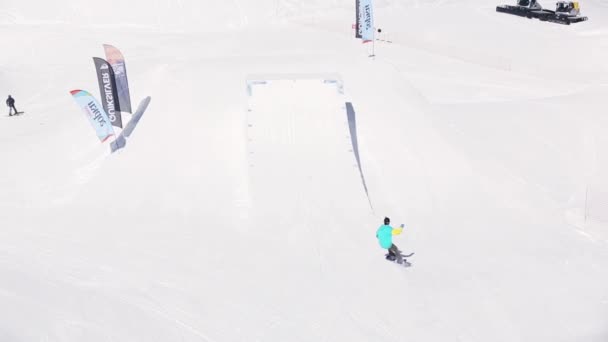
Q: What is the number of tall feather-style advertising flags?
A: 5